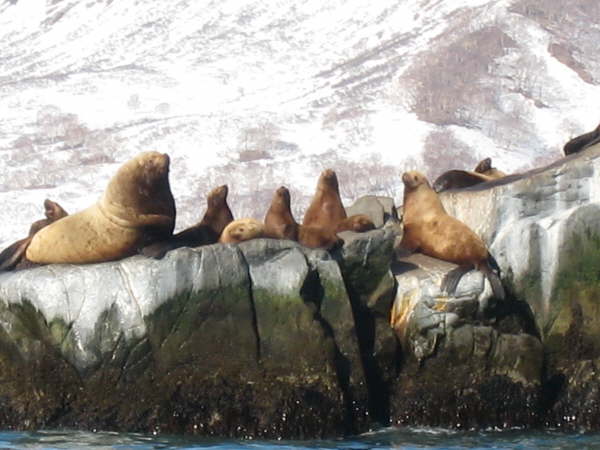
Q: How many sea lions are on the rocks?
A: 11